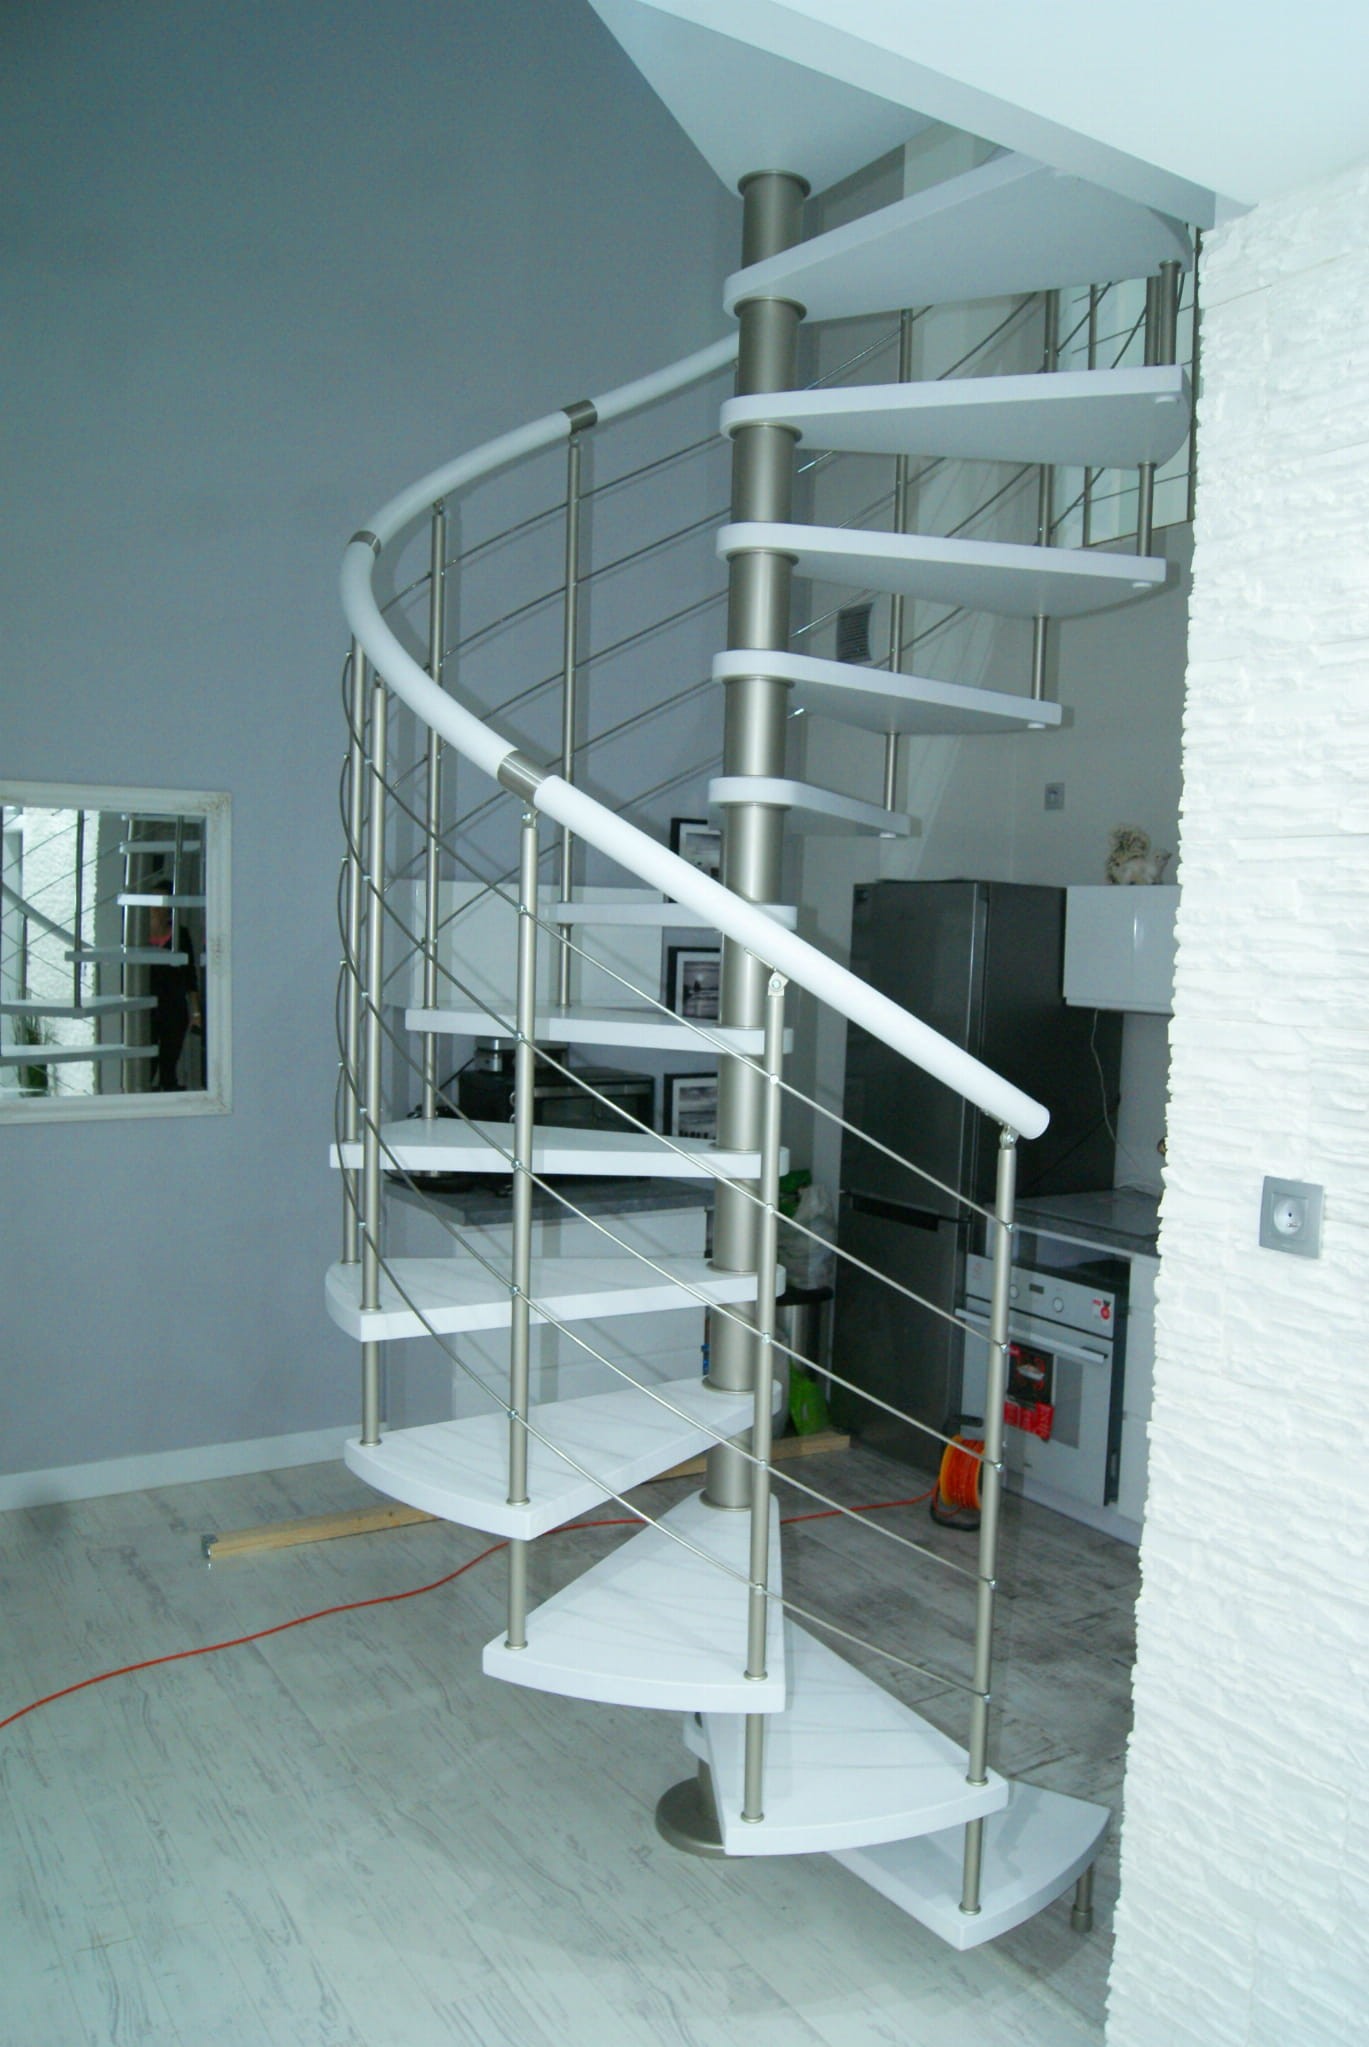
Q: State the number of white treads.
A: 13